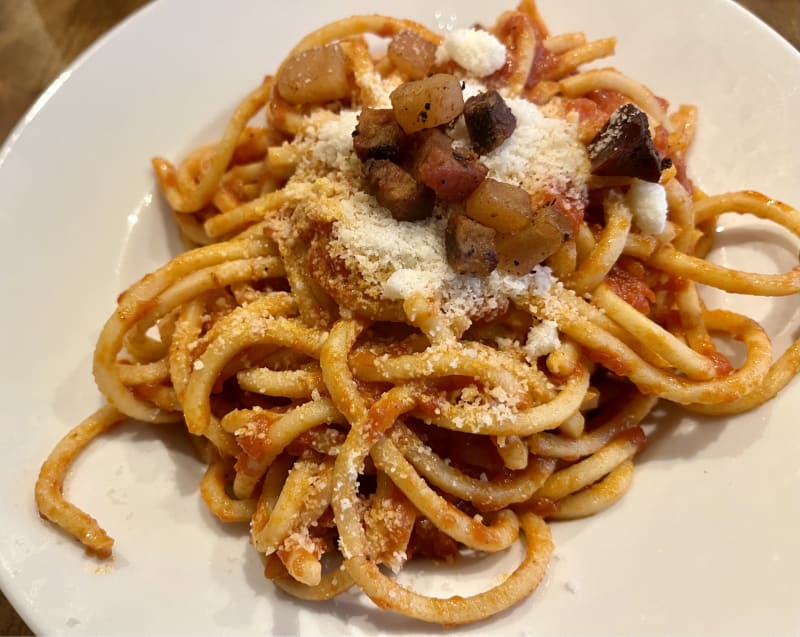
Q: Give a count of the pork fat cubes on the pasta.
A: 11